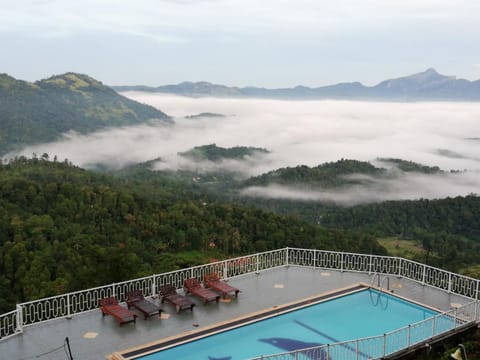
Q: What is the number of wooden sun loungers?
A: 5